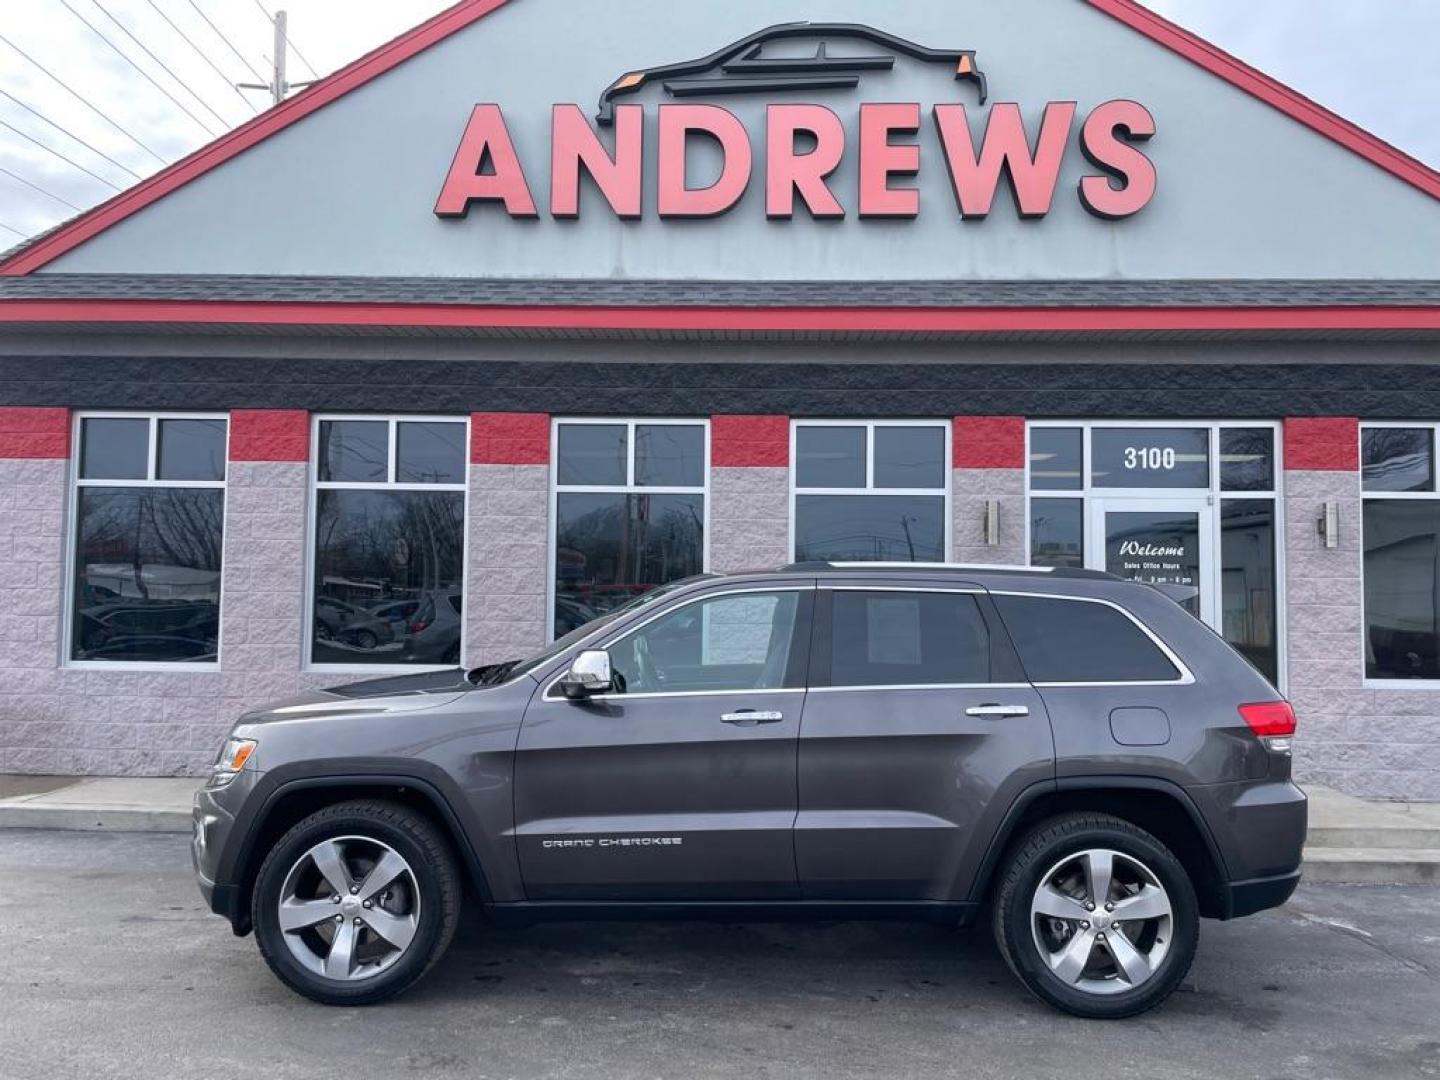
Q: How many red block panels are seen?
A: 6